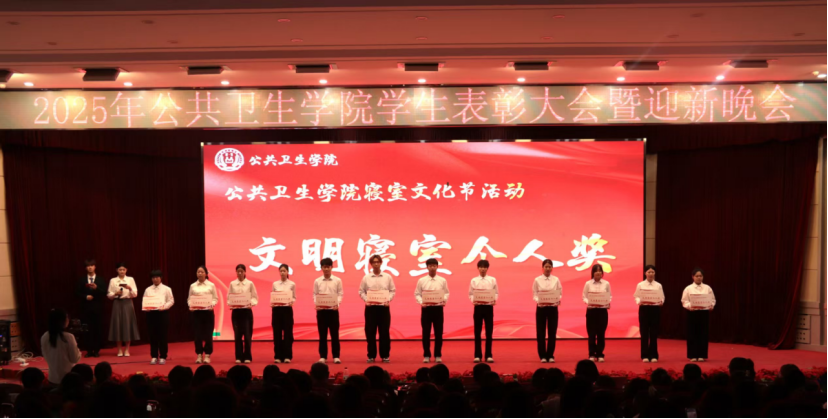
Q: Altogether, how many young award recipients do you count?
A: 12